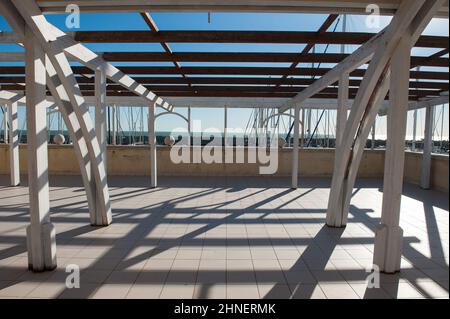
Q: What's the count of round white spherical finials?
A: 3